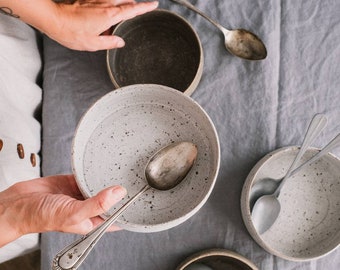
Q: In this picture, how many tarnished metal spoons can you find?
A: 2